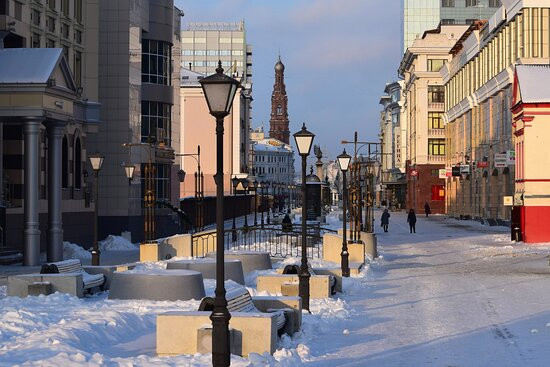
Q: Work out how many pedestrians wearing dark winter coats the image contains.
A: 3